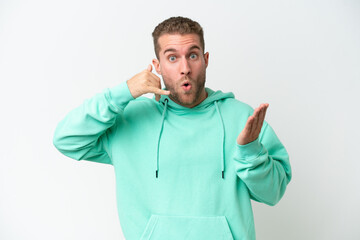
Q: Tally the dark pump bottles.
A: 0